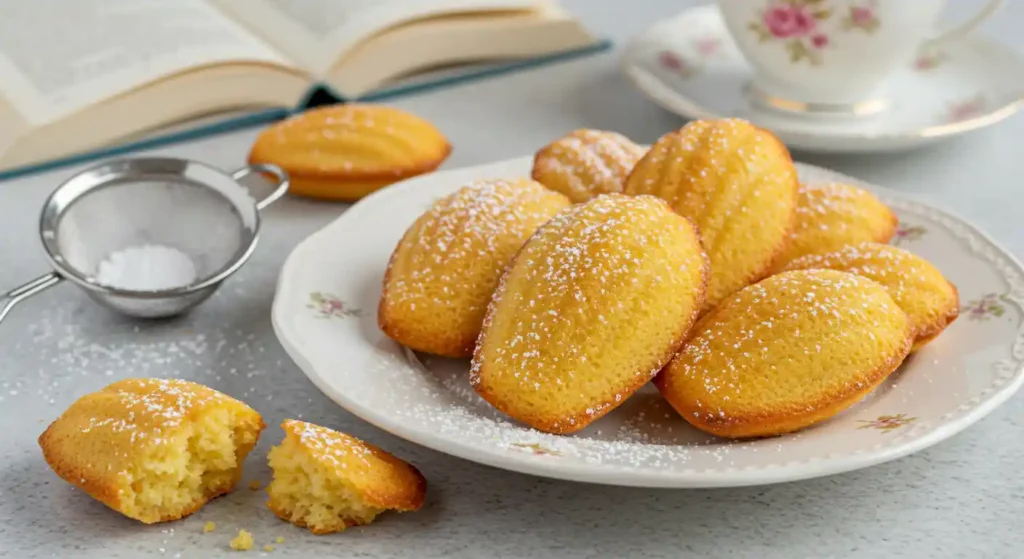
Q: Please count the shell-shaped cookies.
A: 9